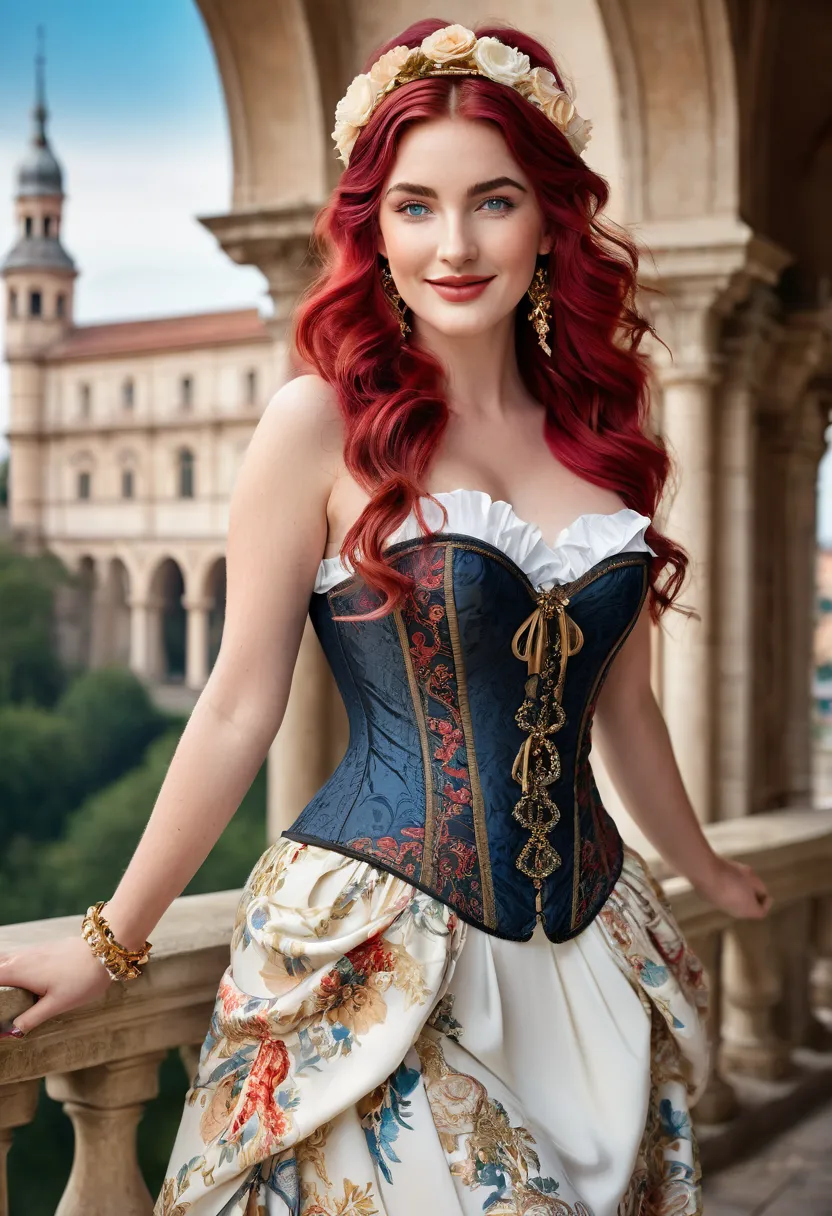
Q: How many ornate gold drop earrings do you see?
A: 2